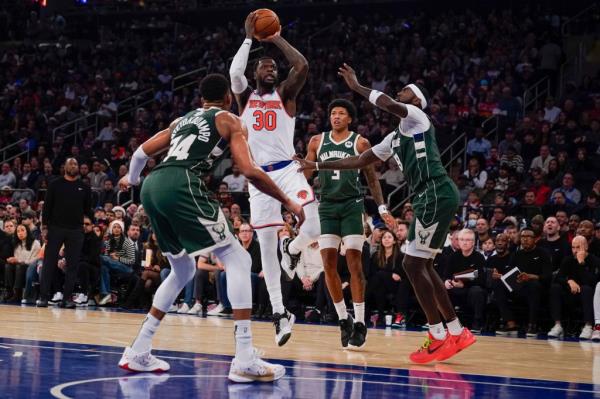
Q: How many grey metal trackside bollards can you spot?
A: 0